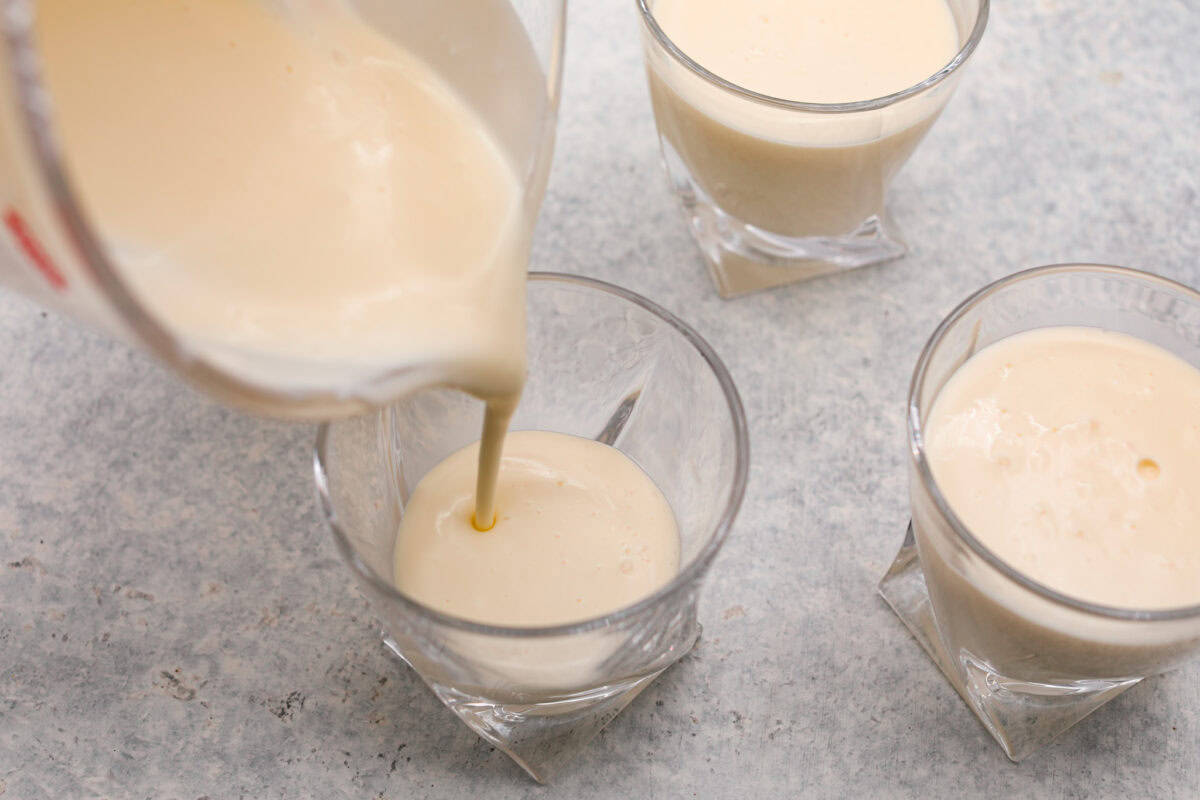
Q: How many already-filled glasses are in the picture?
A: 2